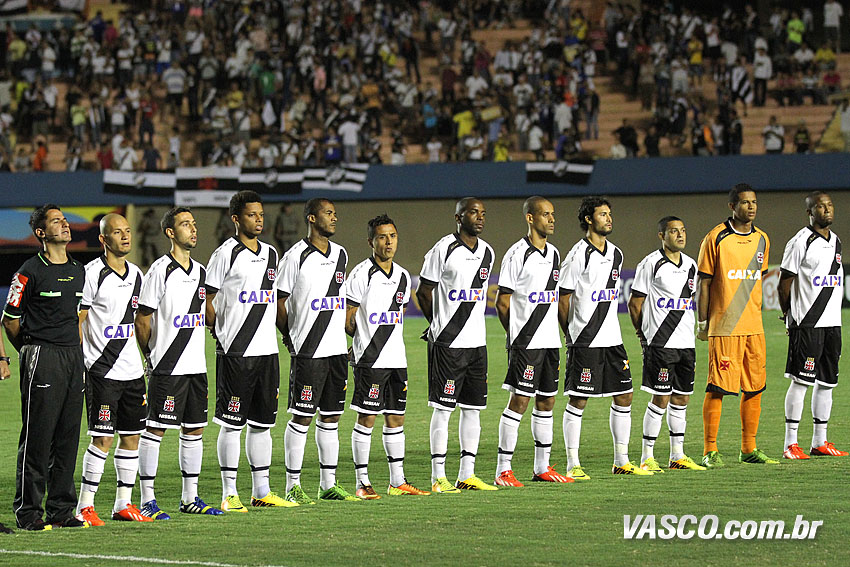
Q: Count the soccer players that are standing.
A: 11